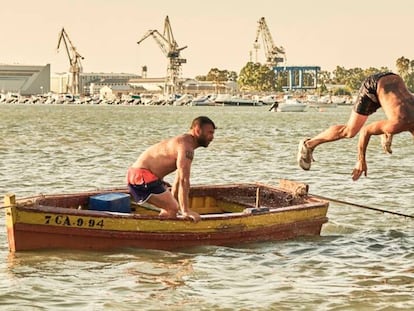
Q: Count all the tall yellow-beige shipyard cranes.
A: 3